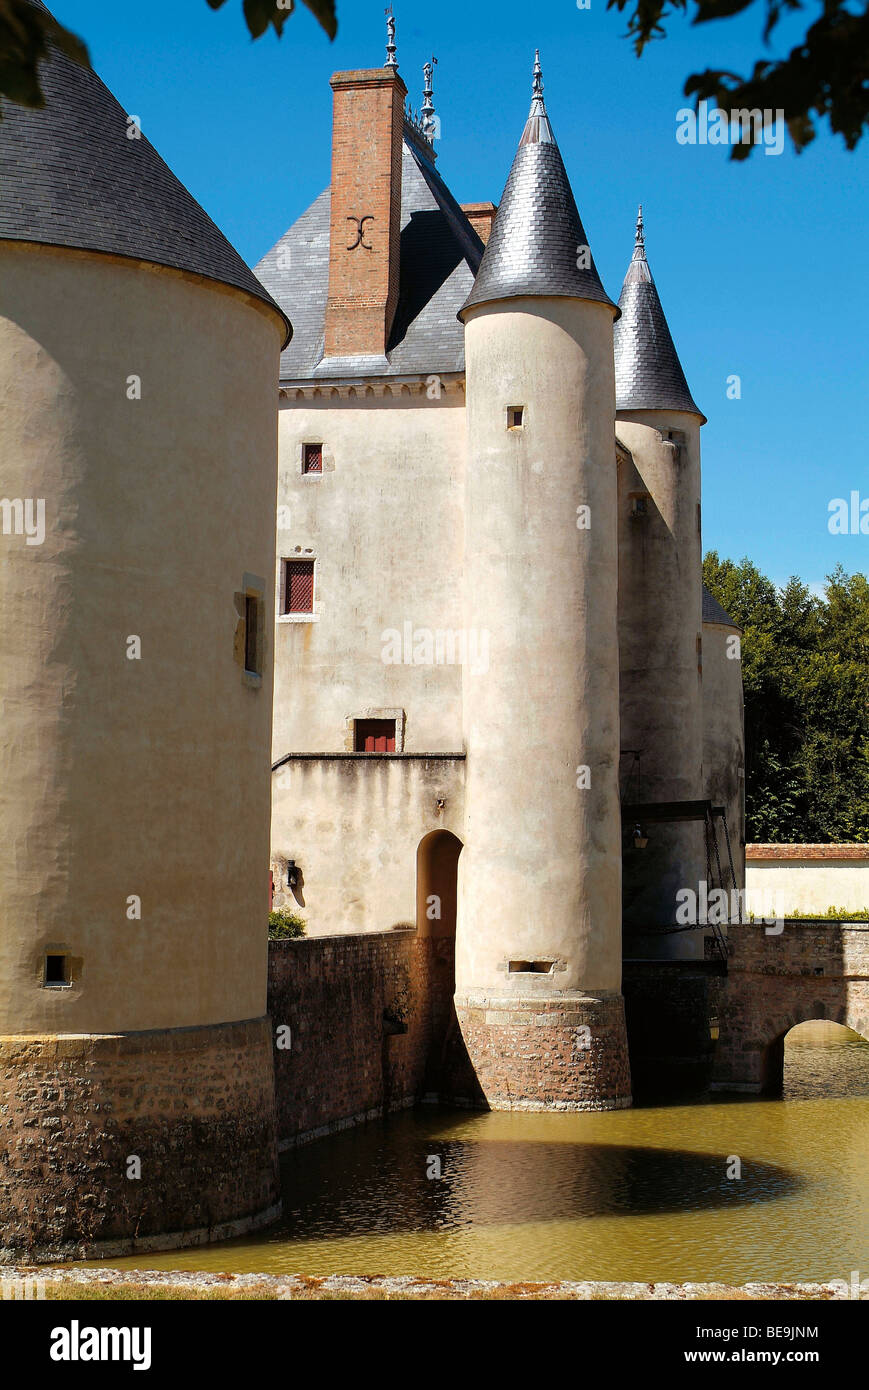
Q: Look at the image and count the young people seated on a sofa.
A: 0